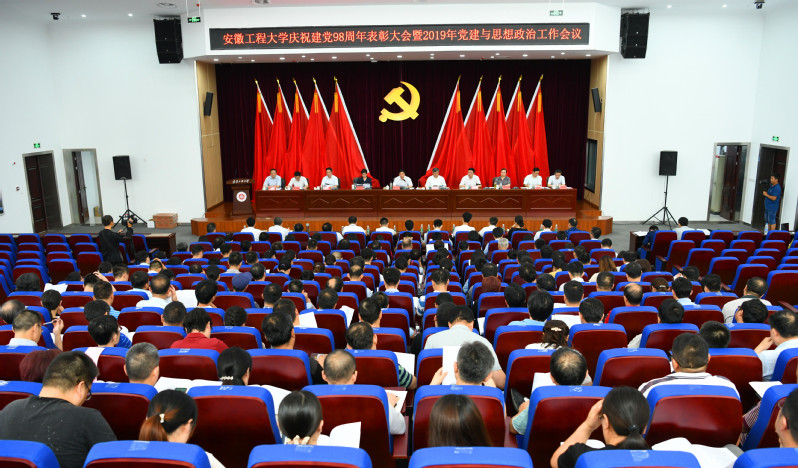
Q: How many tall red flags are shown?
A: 10